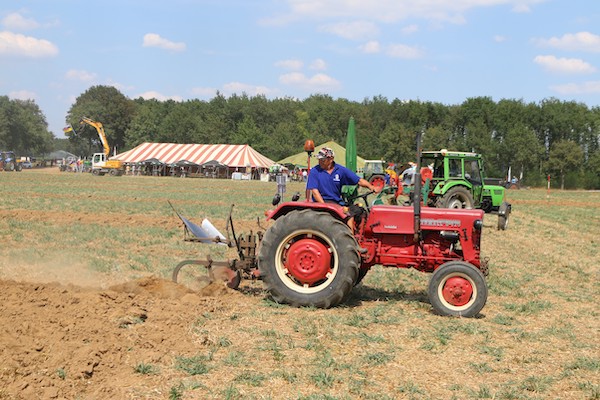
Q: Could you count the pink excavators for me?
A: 0